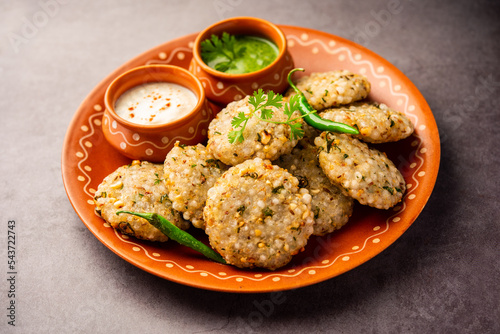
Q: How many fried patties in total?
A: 8